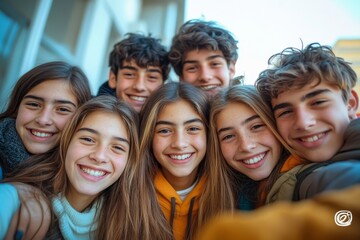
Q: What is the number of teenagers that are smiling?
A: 7